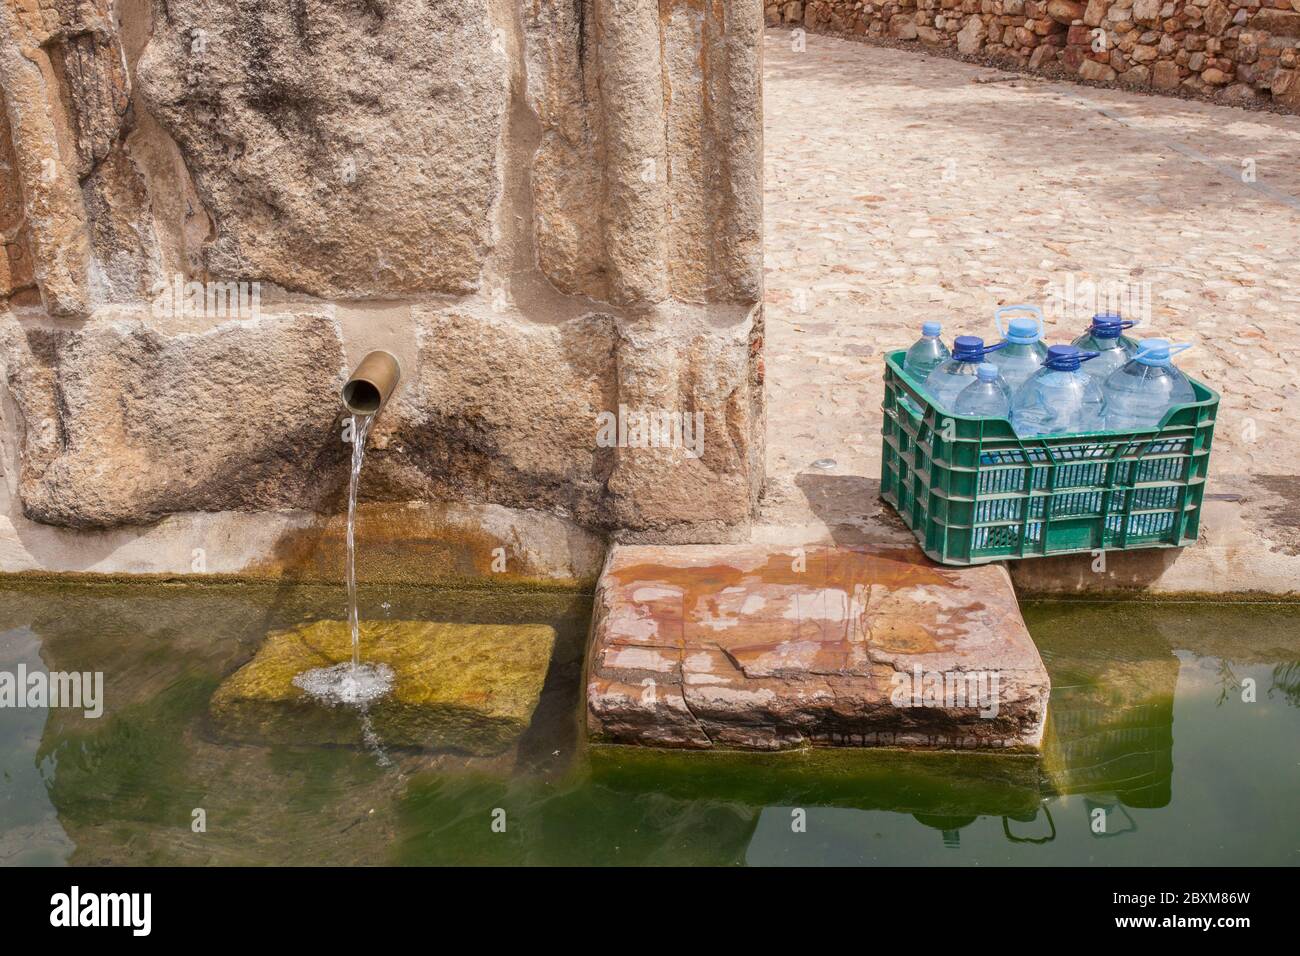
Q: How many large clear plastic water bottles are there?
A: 5